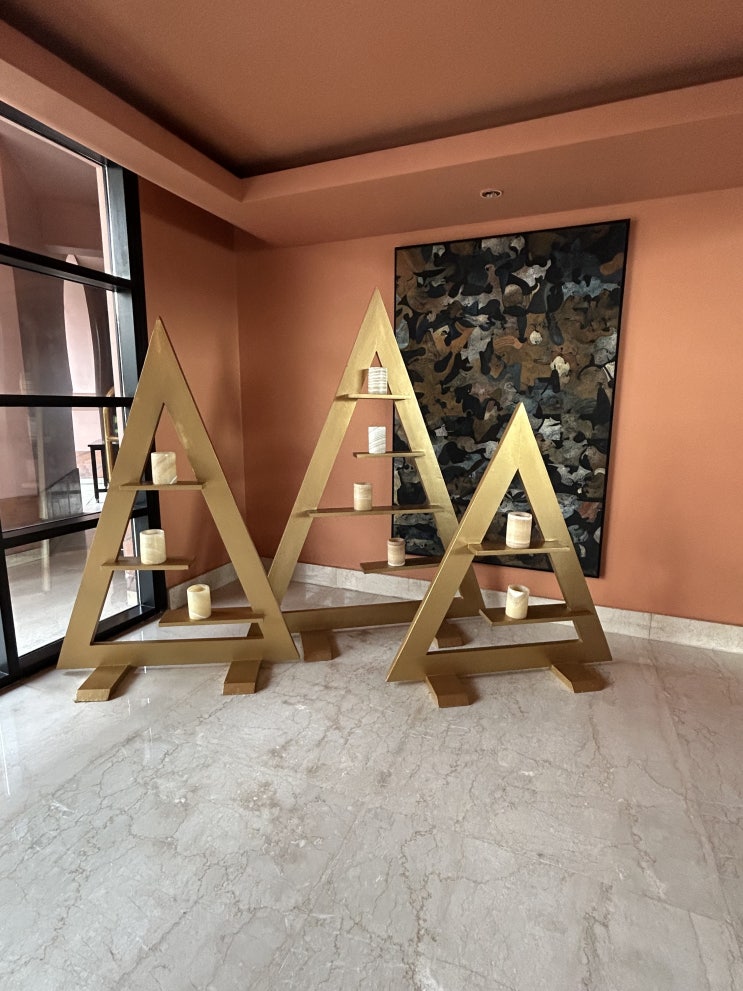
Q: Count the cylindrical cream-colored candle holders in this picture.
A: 9